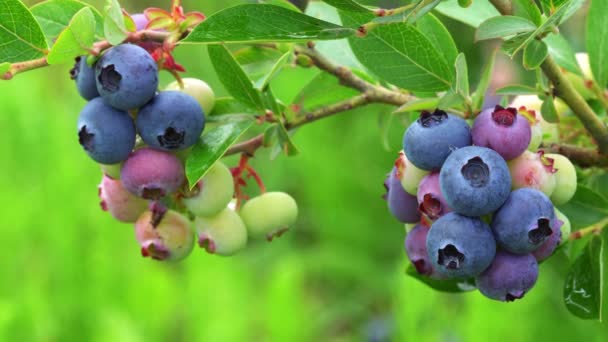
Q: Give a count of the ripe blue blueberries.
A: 8